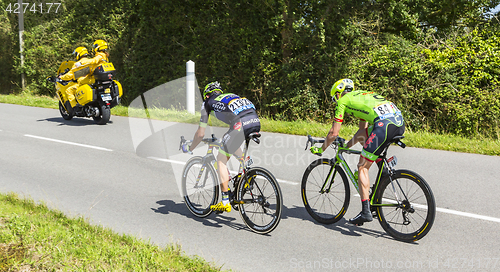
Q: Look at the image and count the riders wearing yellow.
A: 2